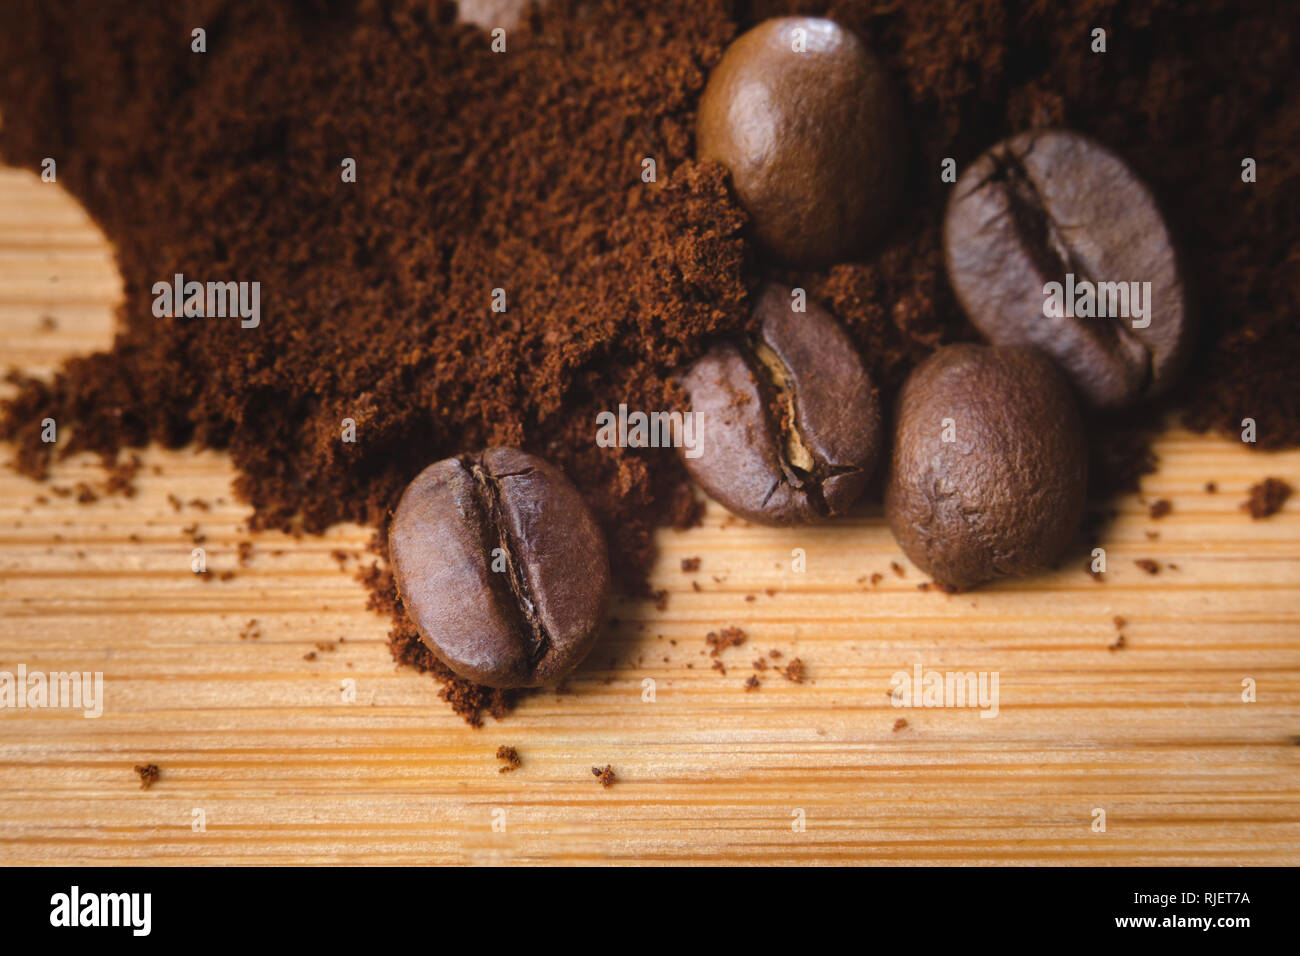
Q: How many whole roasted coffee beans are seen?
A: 5